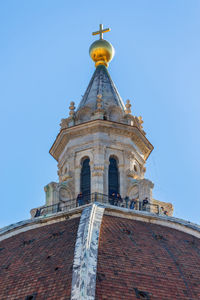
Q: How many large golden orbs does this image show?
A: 1